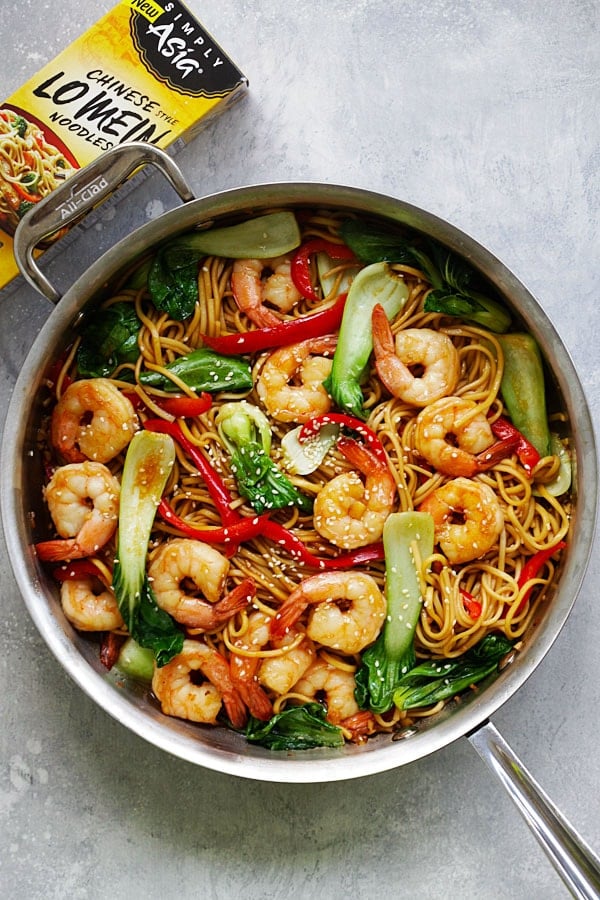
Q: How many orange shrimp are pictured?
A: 14